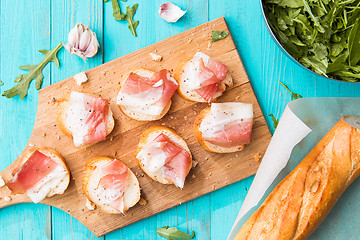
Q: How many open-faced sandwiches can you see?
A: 7